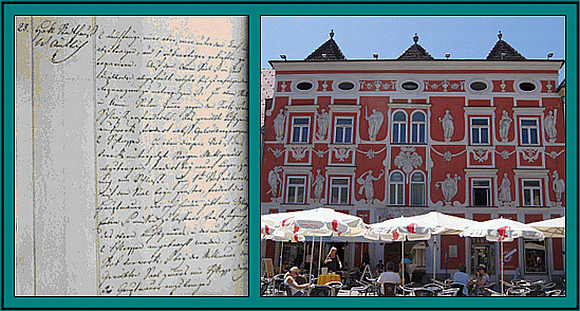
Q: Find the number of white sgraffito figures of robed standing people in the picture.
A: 12